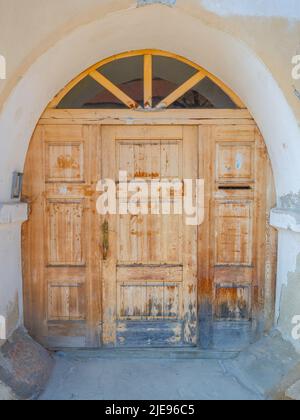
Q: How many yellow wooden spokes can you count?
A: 3